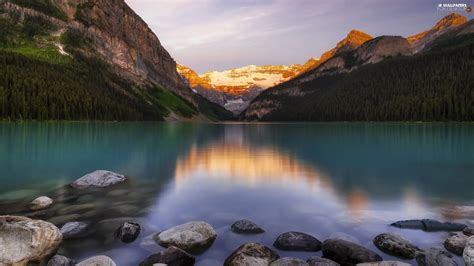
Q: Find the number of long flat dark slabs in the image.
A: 1